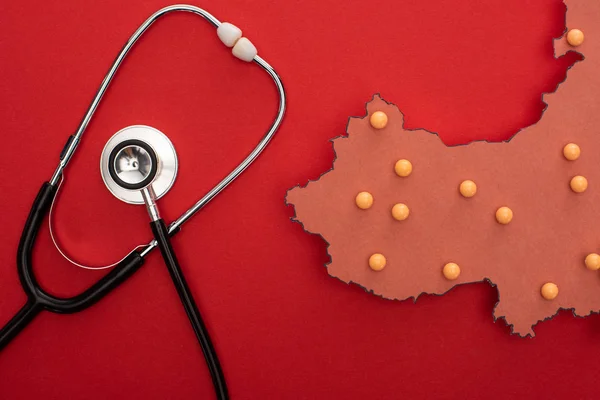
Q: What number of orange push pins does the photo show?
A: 13